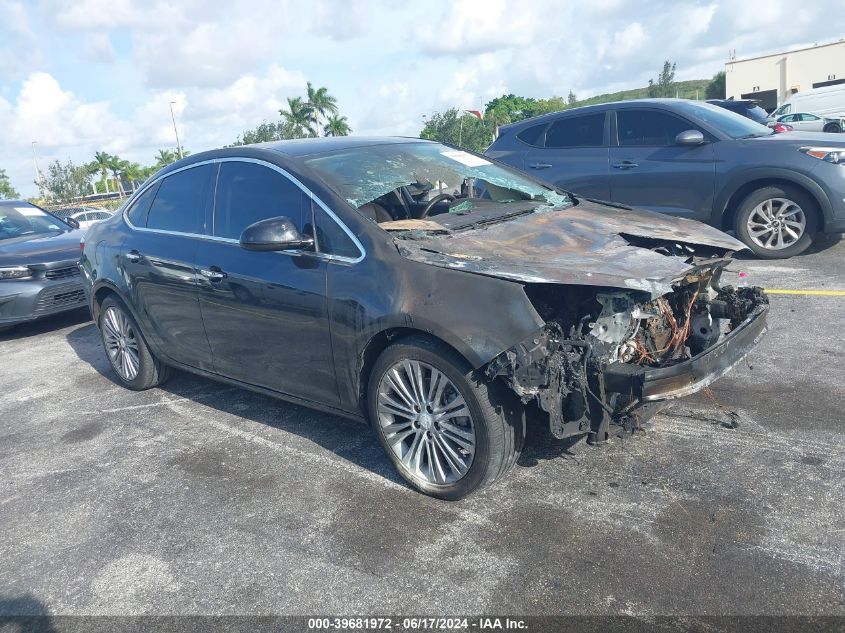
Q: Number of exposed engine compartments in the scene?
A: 1